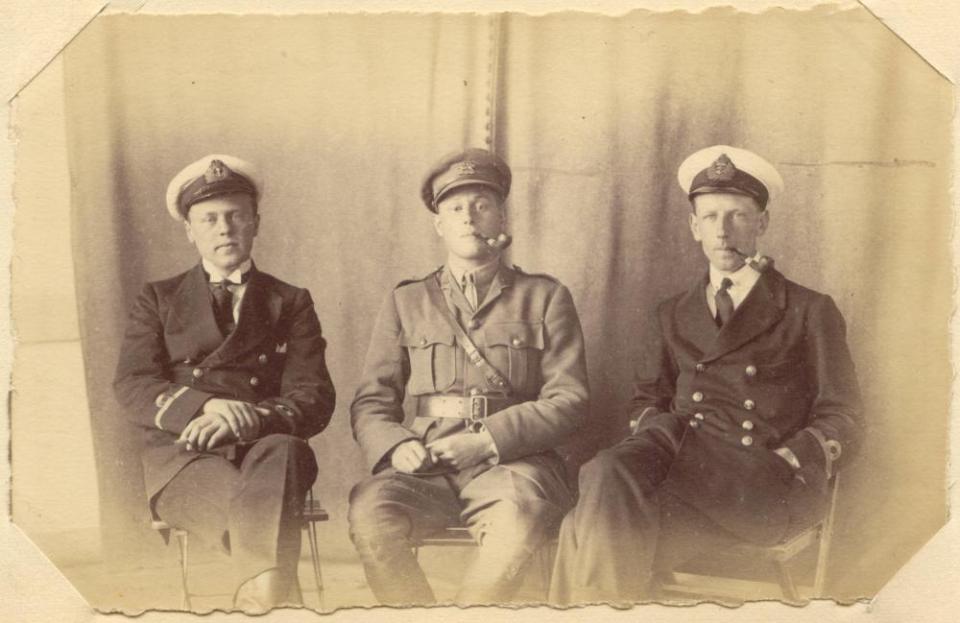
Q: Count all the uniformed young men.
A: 3